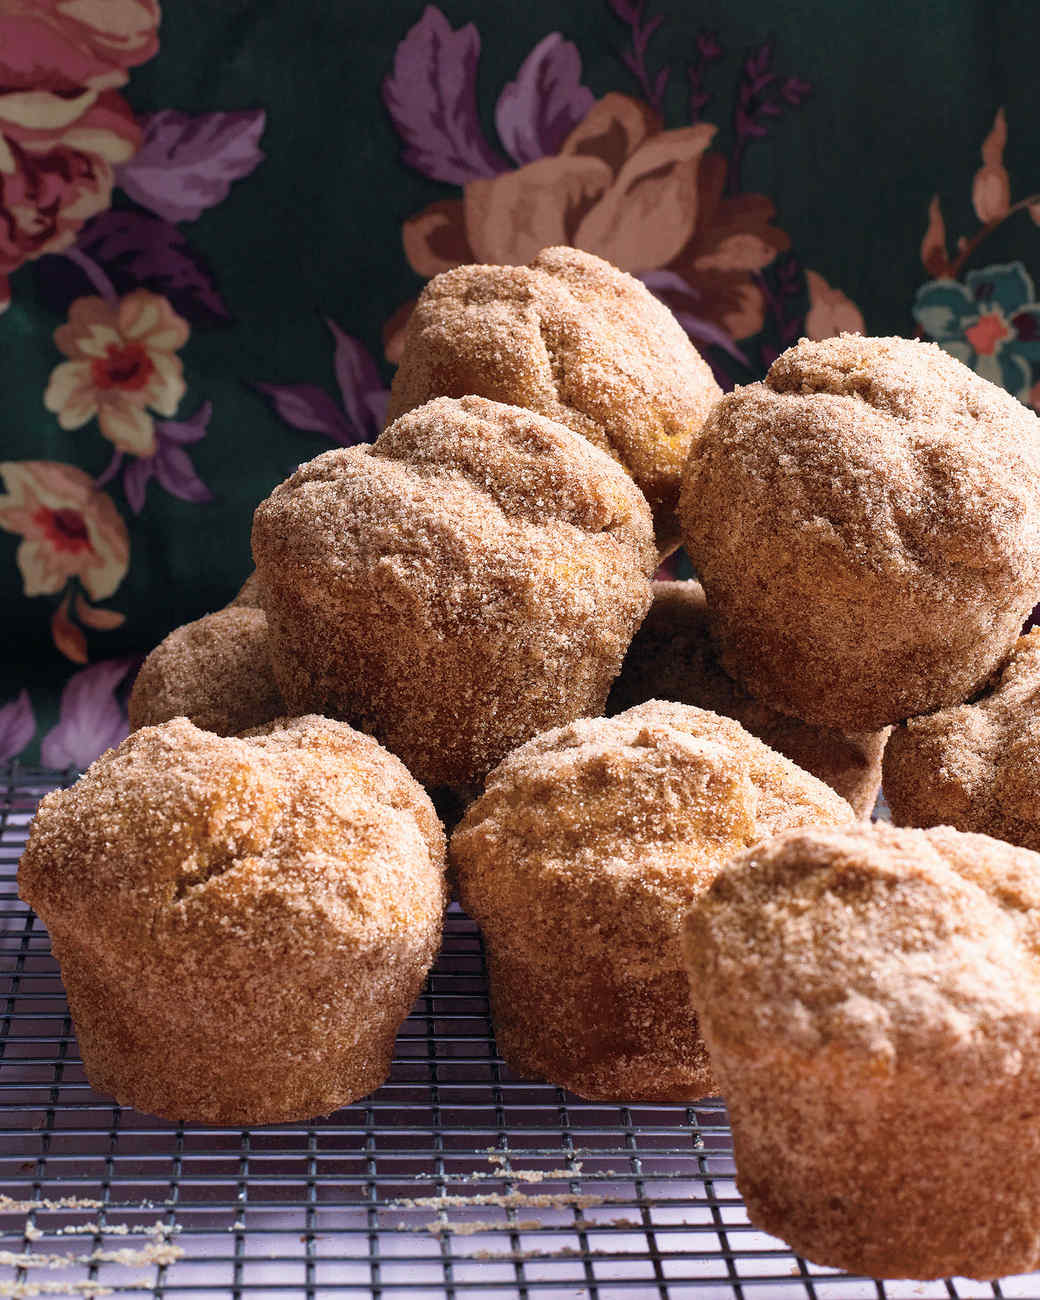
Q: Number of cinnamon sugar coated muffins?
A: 9